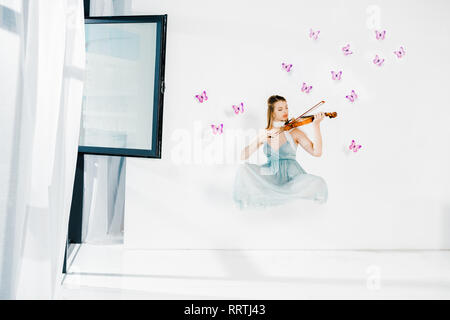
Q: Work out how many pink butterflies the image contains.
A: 13